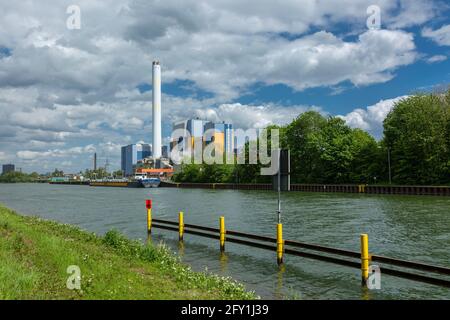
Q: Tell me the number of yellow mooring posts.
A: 5